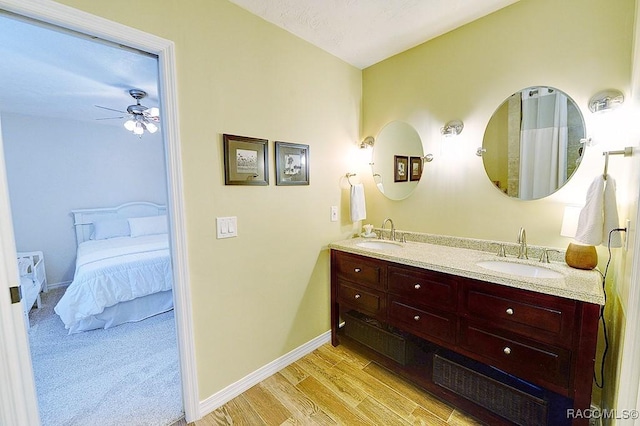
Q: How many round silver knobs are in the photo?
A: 6